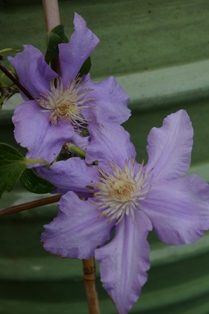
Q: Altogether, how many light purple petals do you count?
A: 10